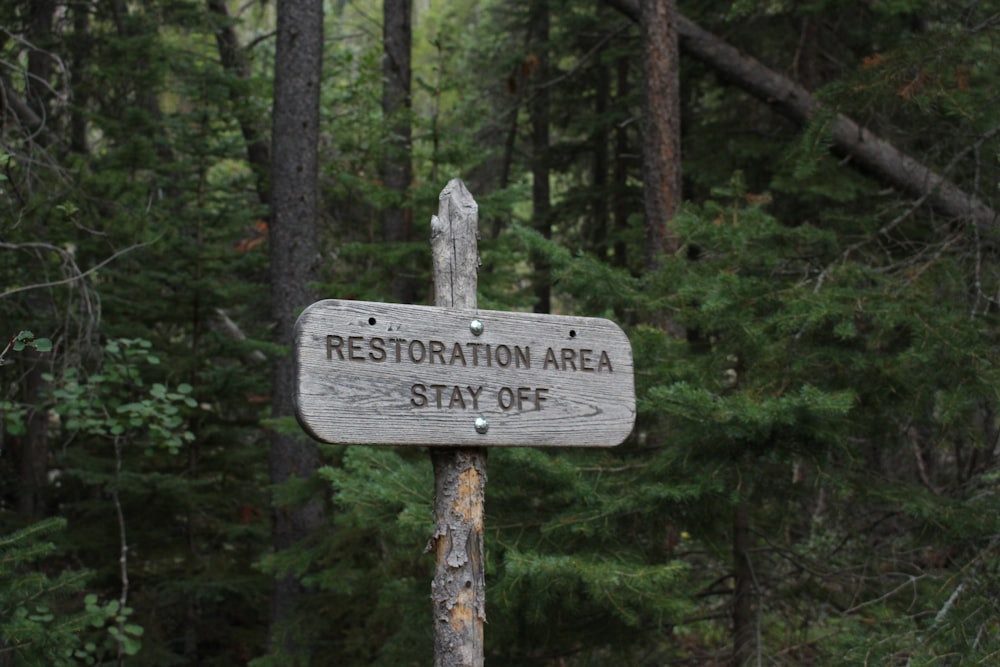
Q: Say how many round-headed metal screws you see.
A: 2